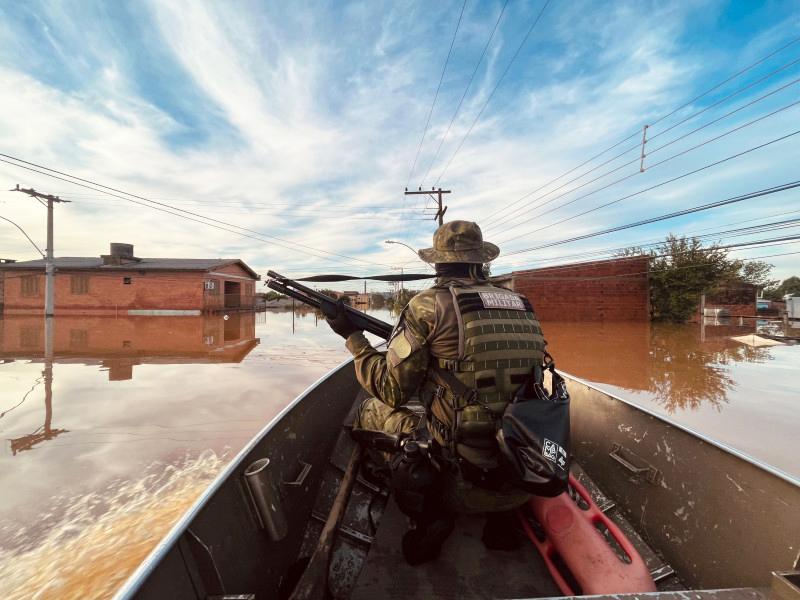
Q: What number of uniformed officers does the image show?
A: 1